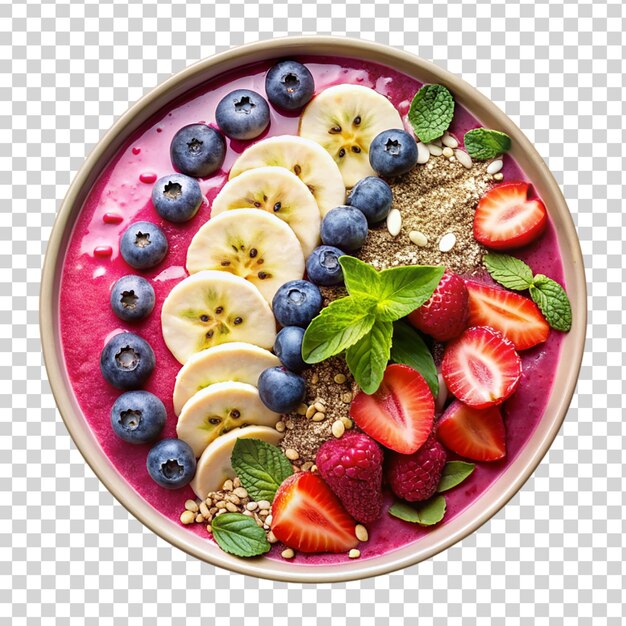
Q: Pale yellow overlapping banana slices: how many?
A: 8